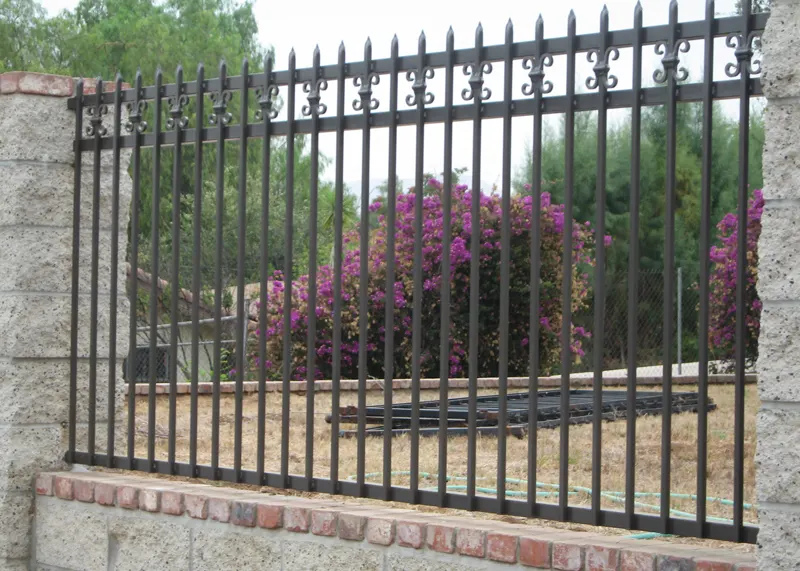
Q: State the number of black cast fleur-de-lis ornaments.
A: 13